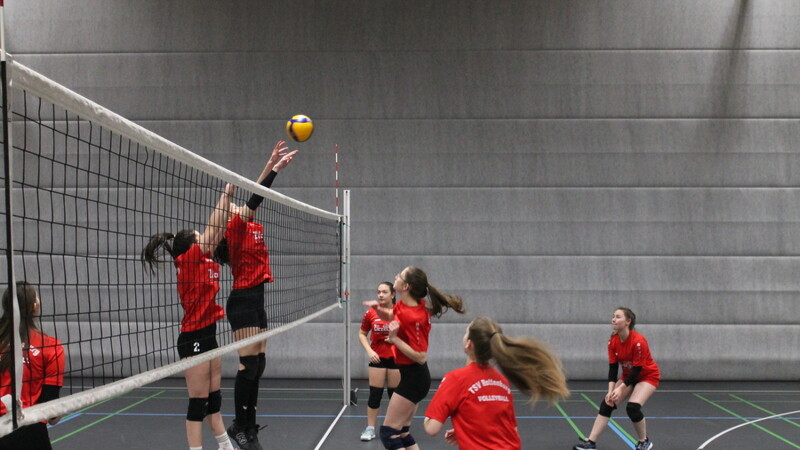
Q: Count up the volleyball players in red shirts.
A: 7